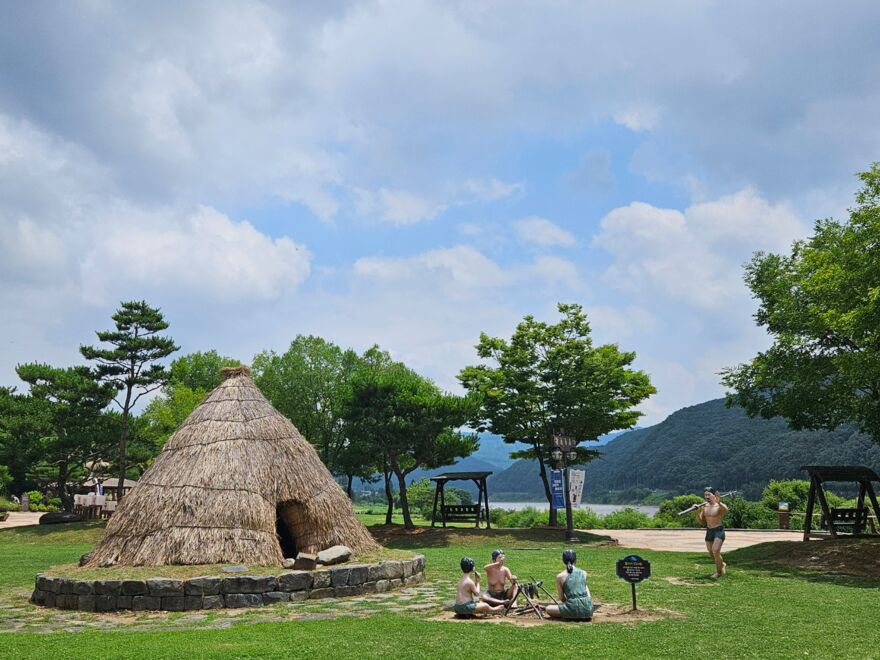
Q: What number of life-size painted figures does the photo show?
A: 4